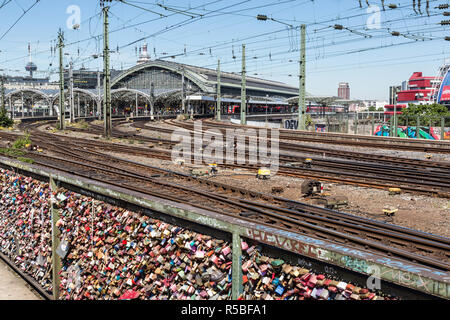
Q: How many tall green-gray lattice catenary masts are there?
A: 5